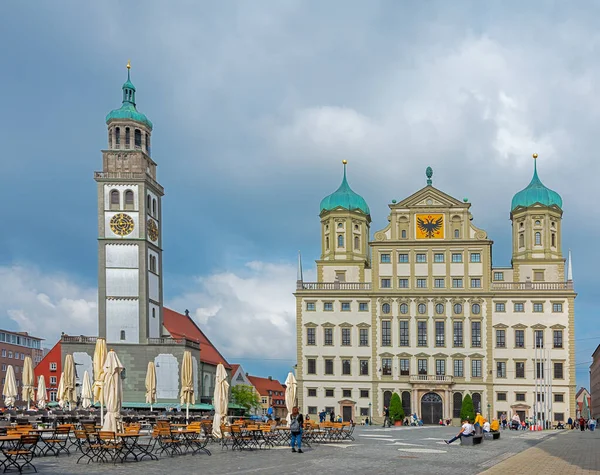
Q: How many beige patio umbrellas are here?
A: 12